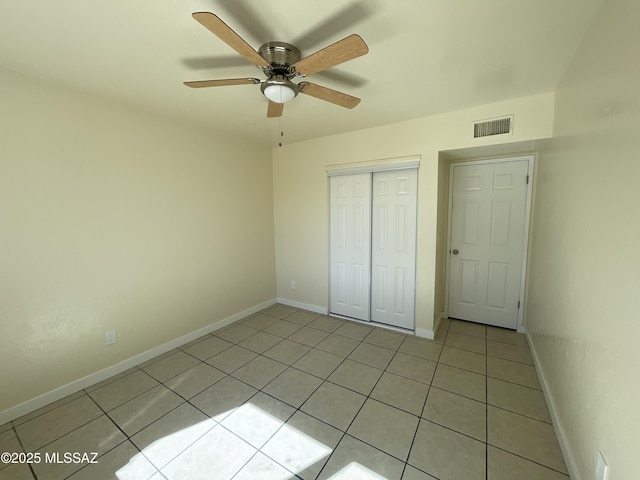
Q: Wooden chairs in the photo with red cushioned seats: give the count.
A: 0